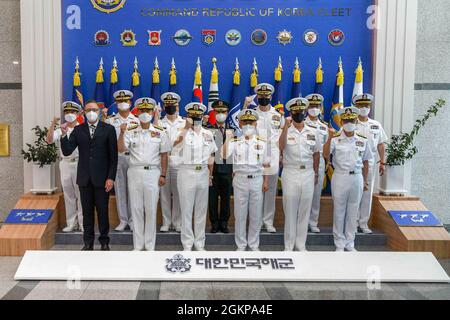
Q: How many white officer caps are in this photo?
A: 11